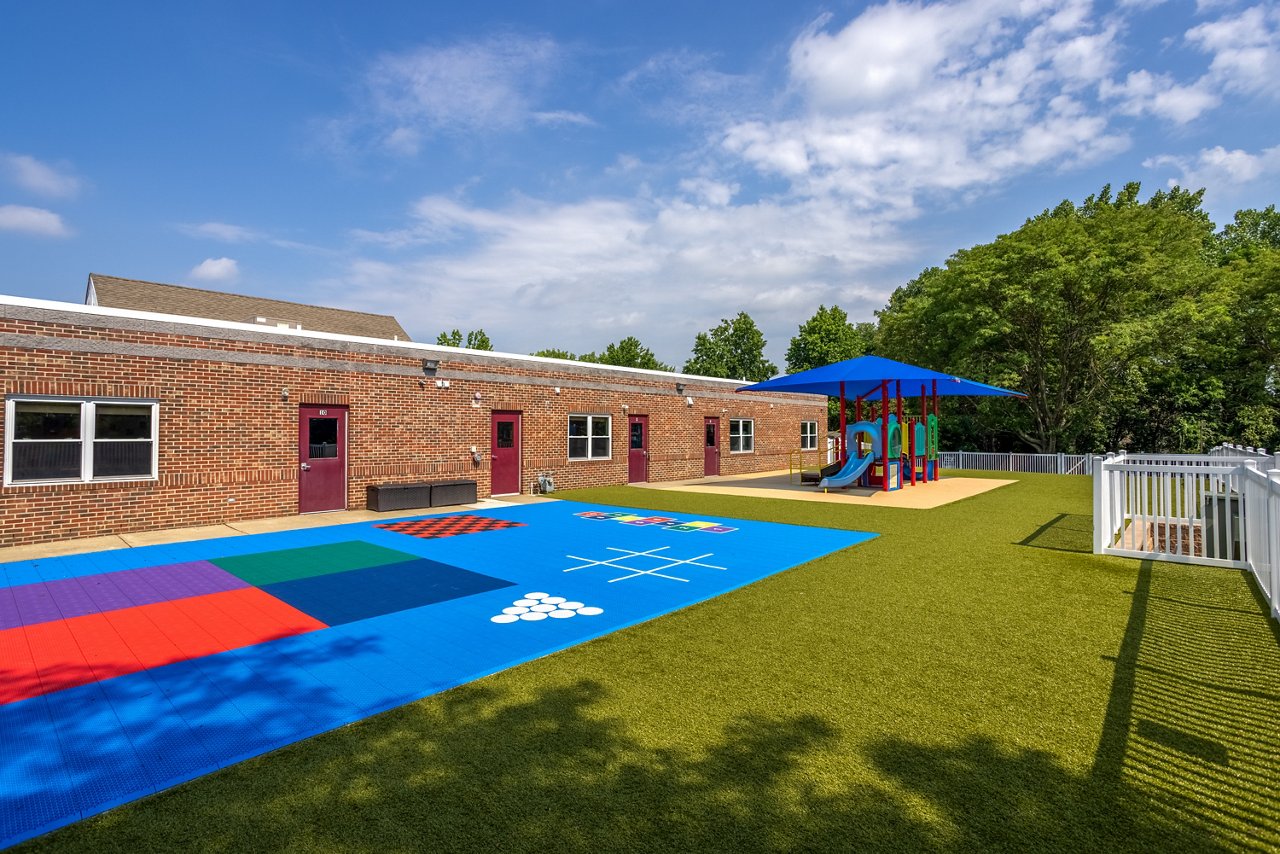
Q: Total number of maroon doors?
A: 4